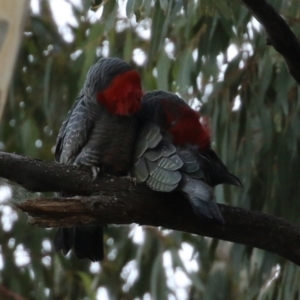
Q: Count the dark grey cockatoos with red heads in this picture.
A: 2